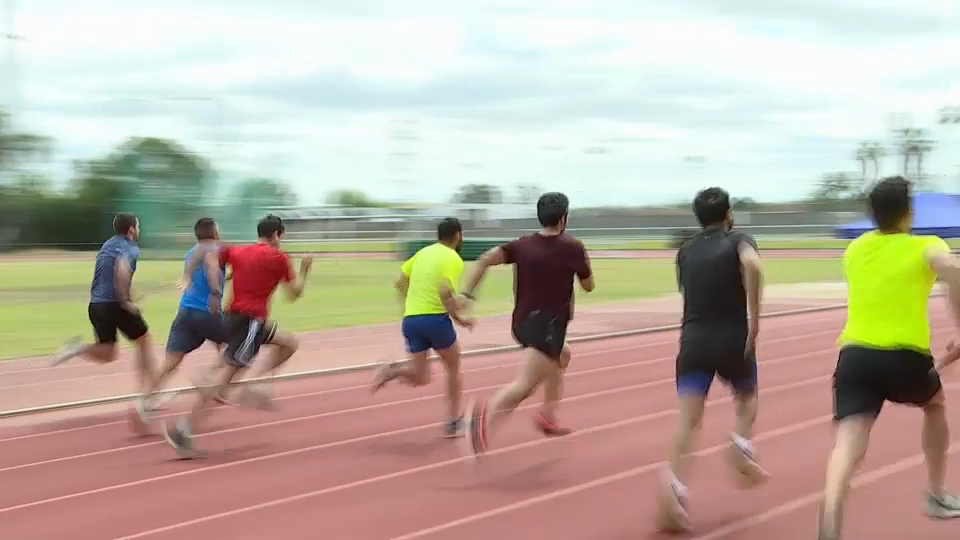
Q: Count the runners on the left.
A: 3